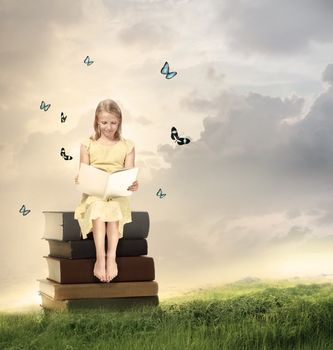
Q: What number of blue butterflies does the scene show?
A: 5